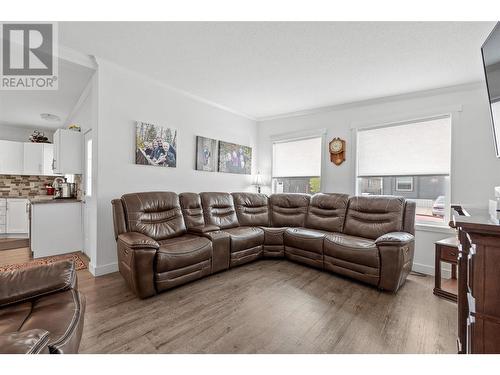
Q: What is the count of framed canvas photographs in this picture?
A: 3